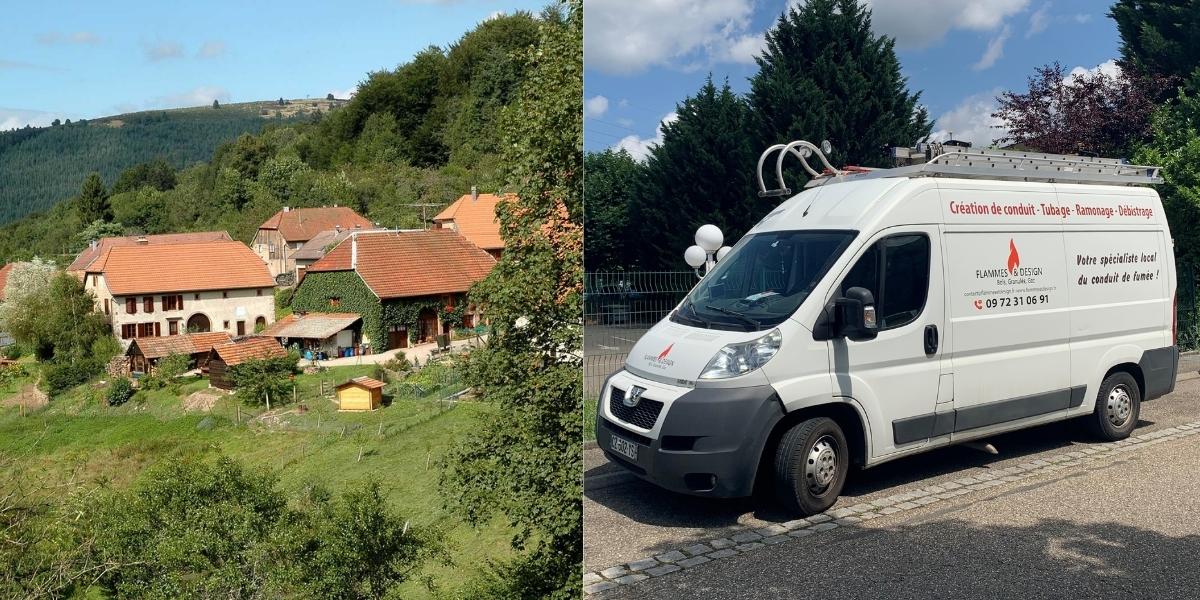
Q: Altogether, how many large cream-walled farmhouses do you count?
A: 1